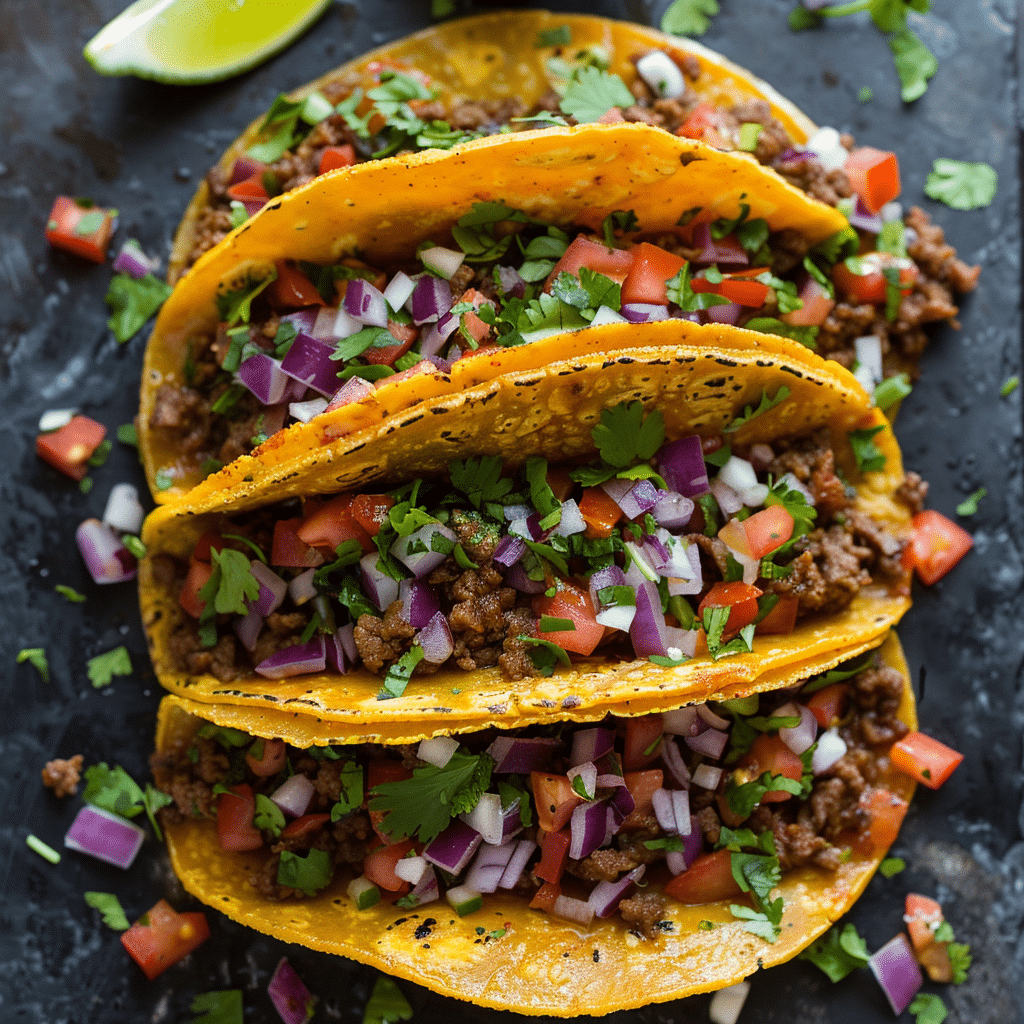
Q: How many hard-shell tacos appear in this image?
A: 4